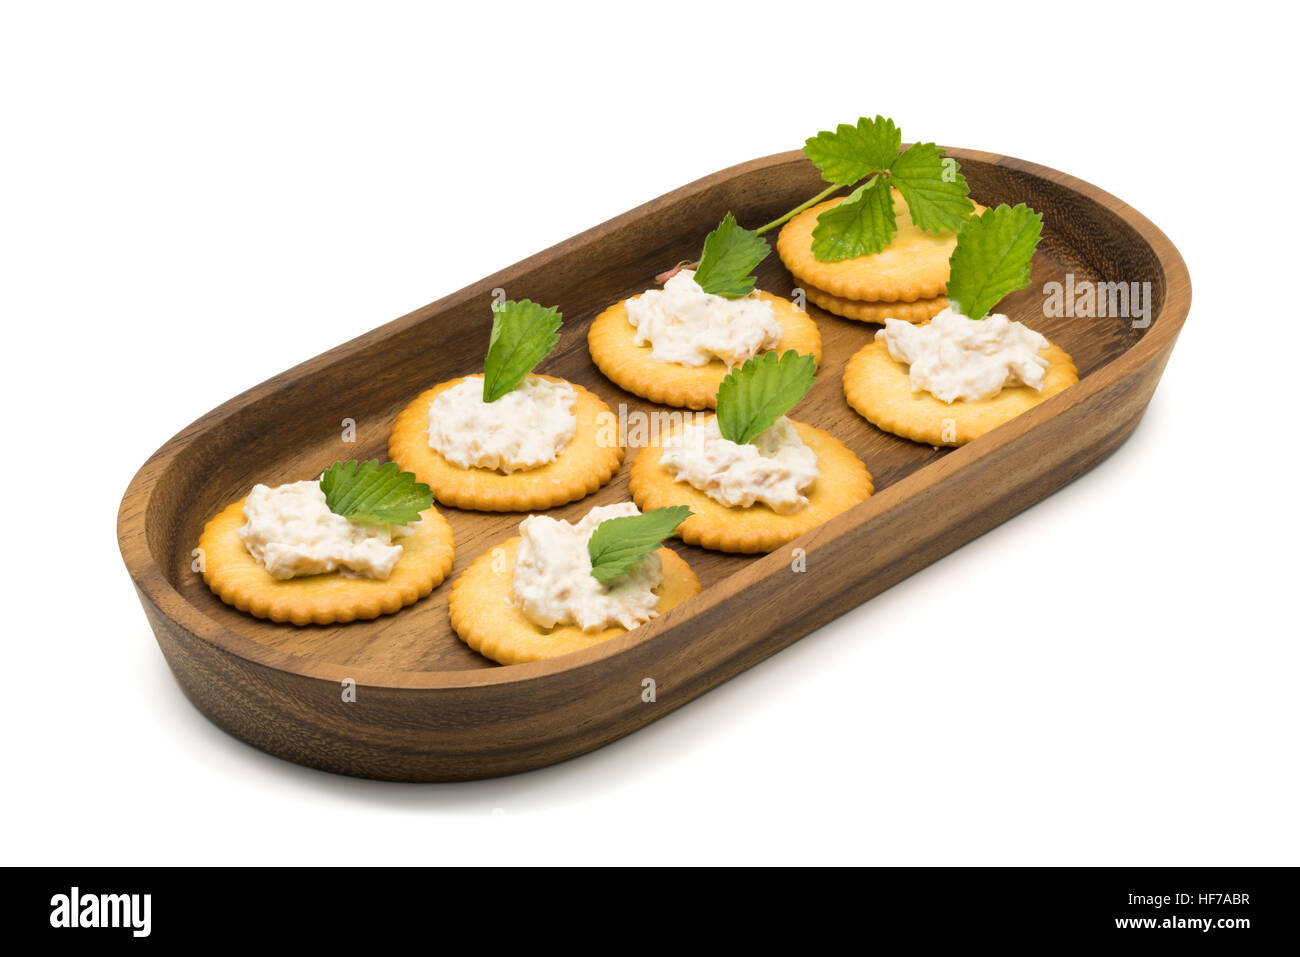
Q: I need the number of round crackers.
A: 8